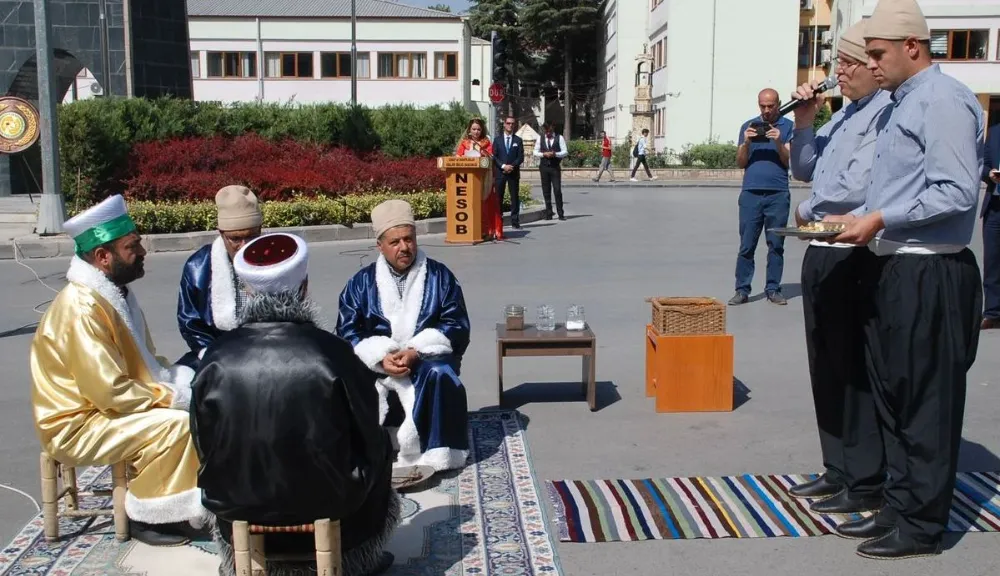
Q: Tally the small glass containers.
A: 3